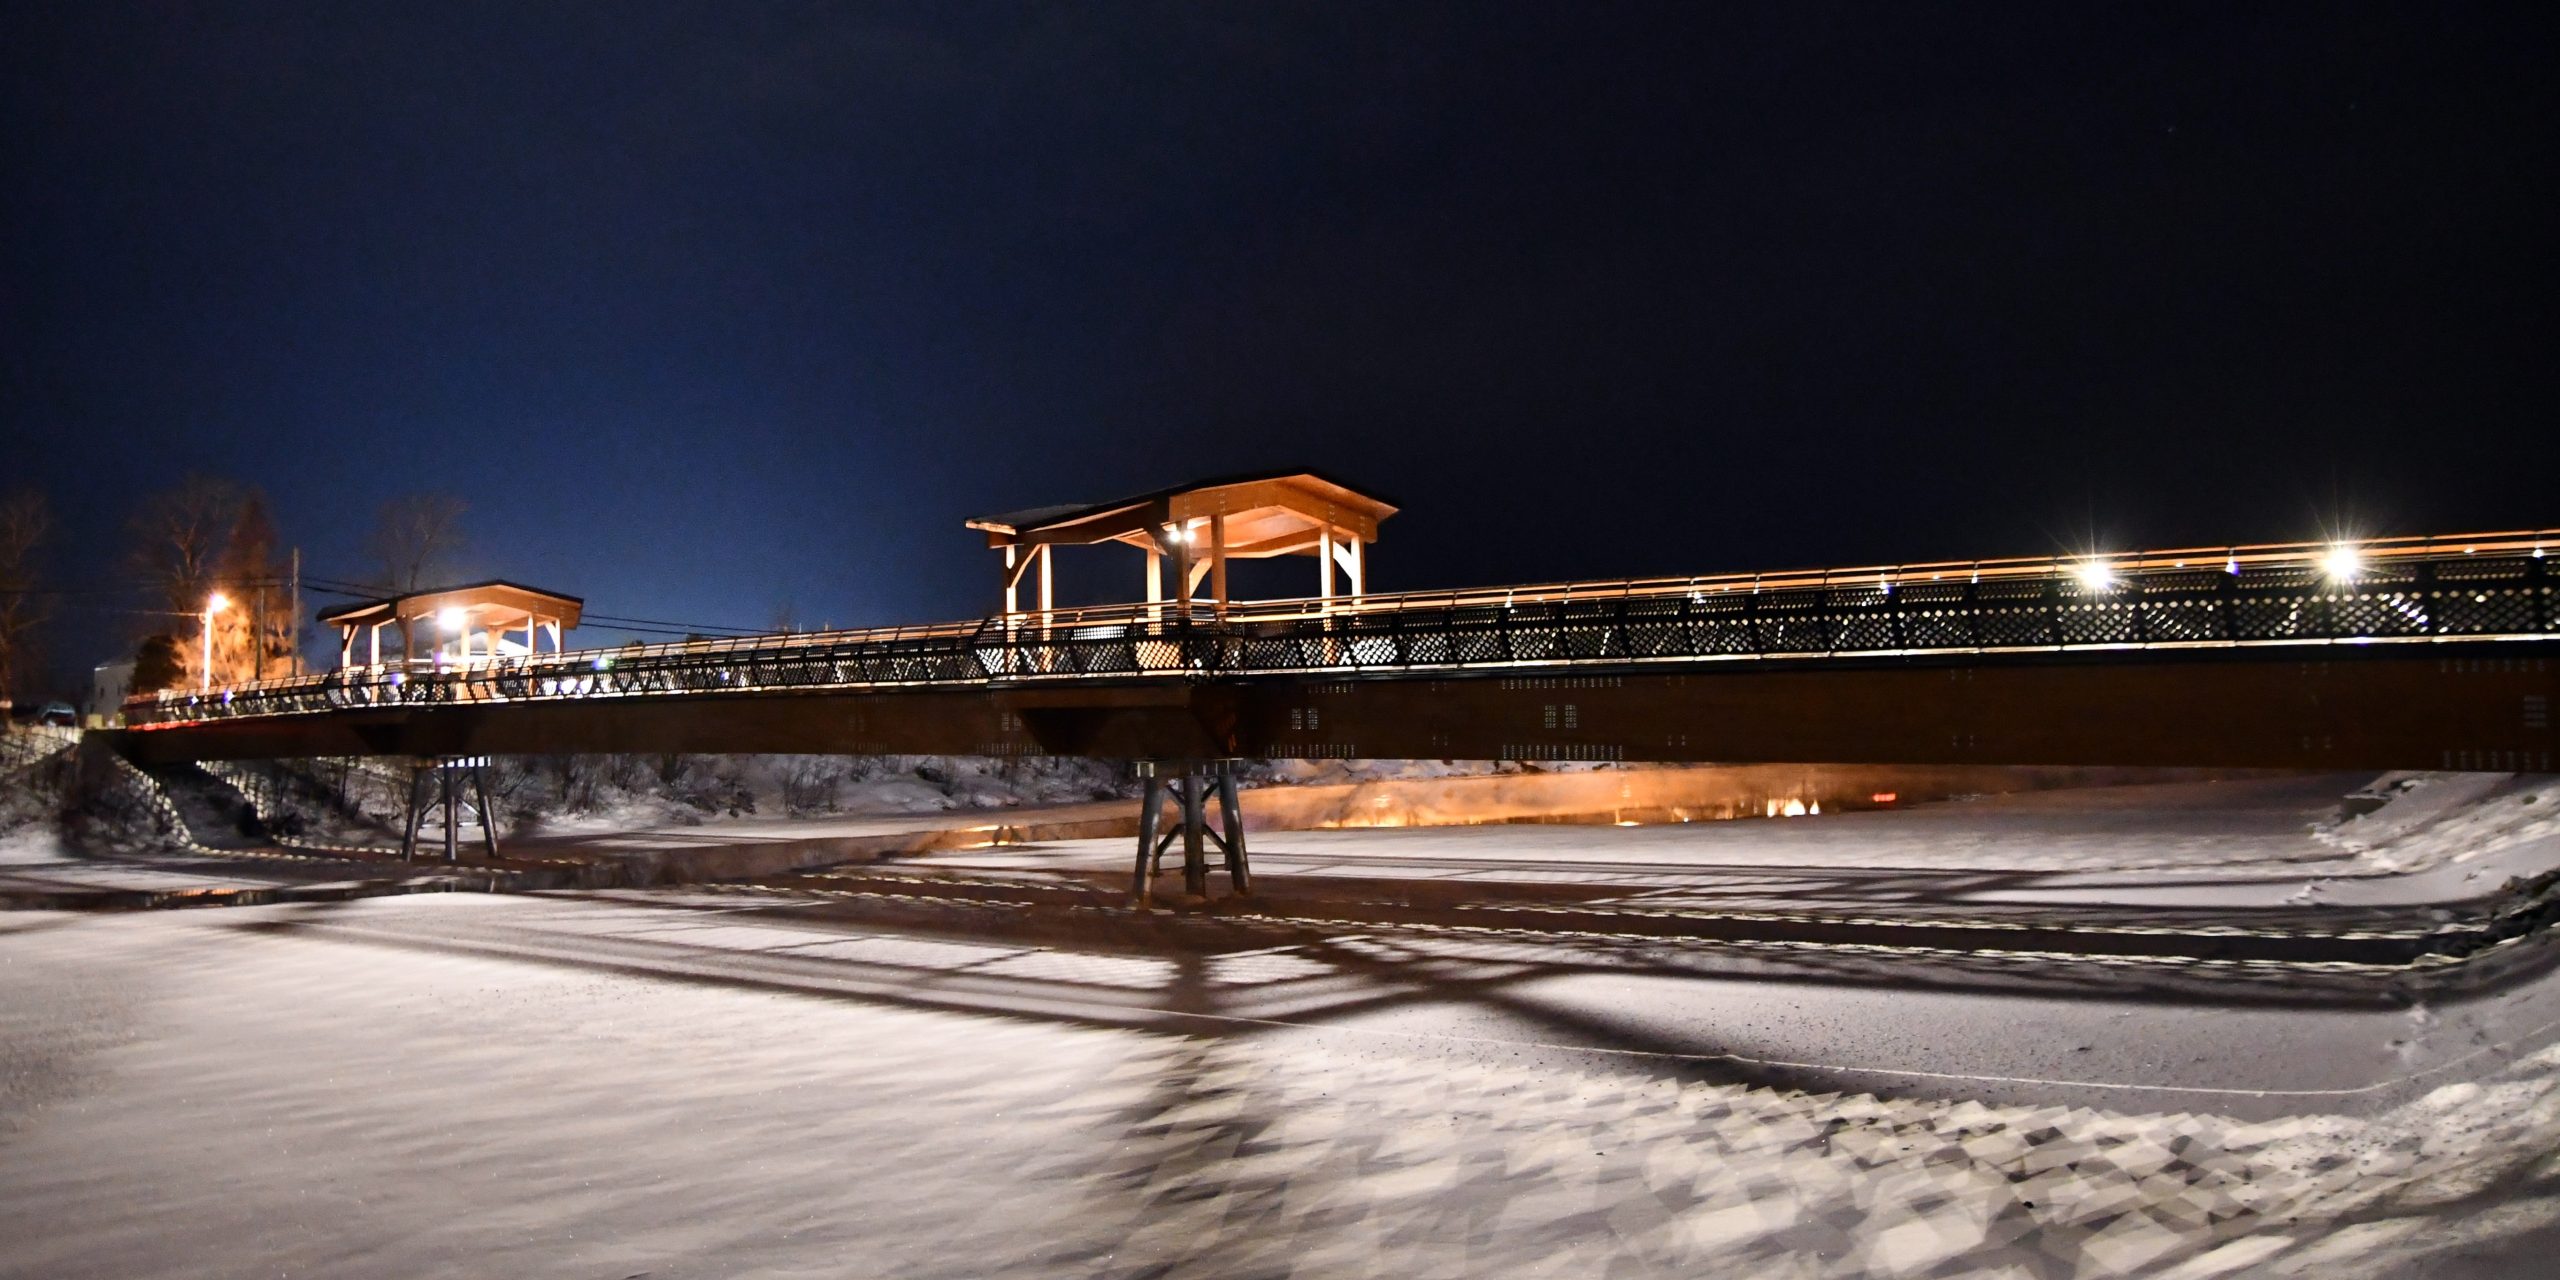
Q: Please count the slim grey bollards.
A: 0